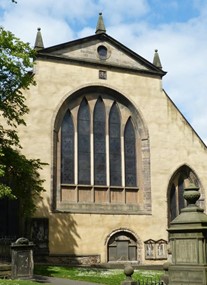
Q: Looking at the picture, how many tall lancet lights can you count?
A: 5